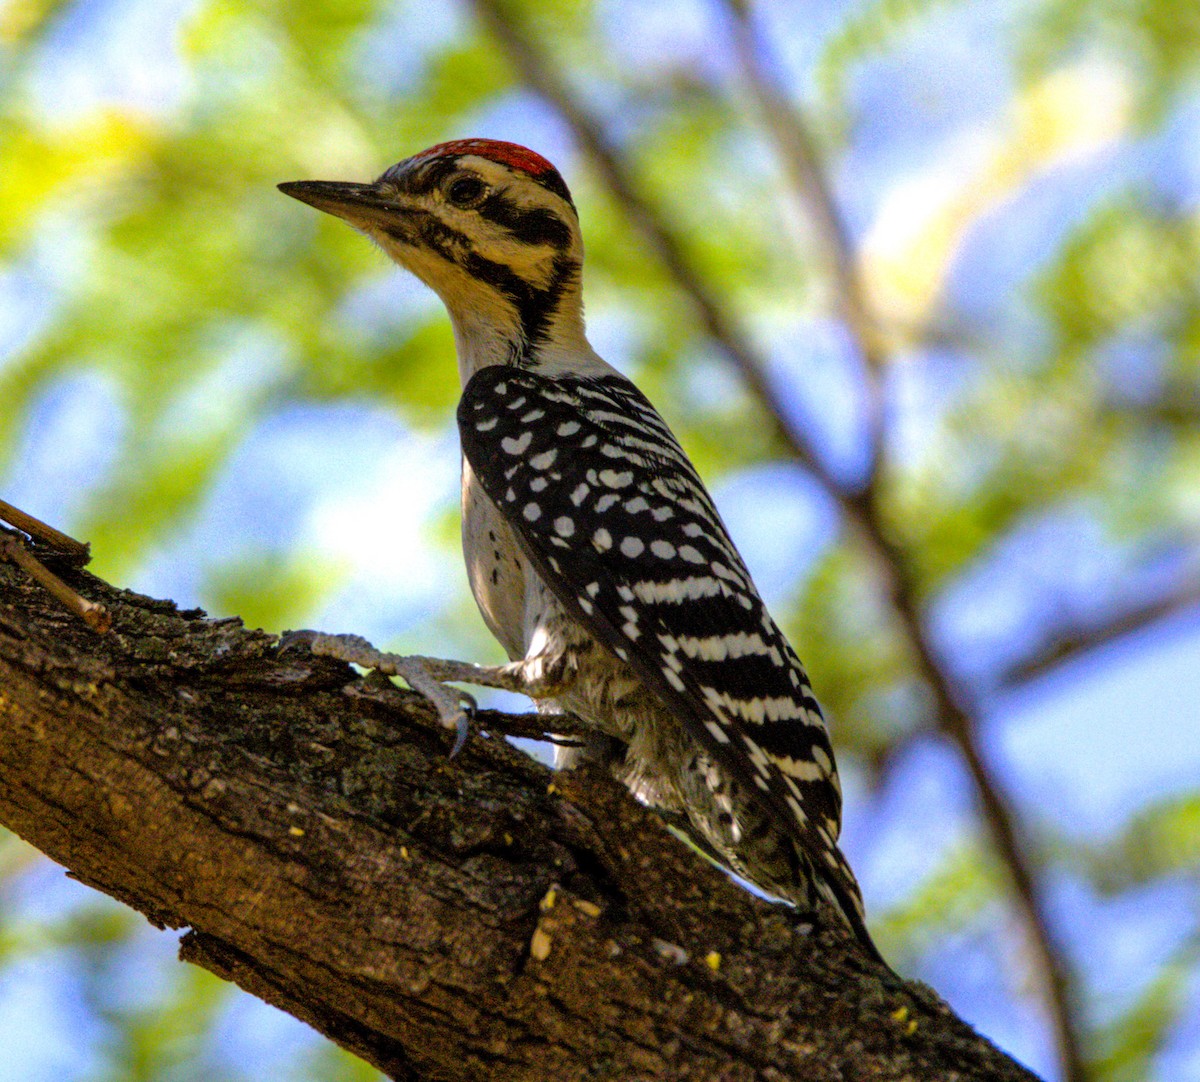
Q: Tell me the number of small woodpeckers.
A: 1